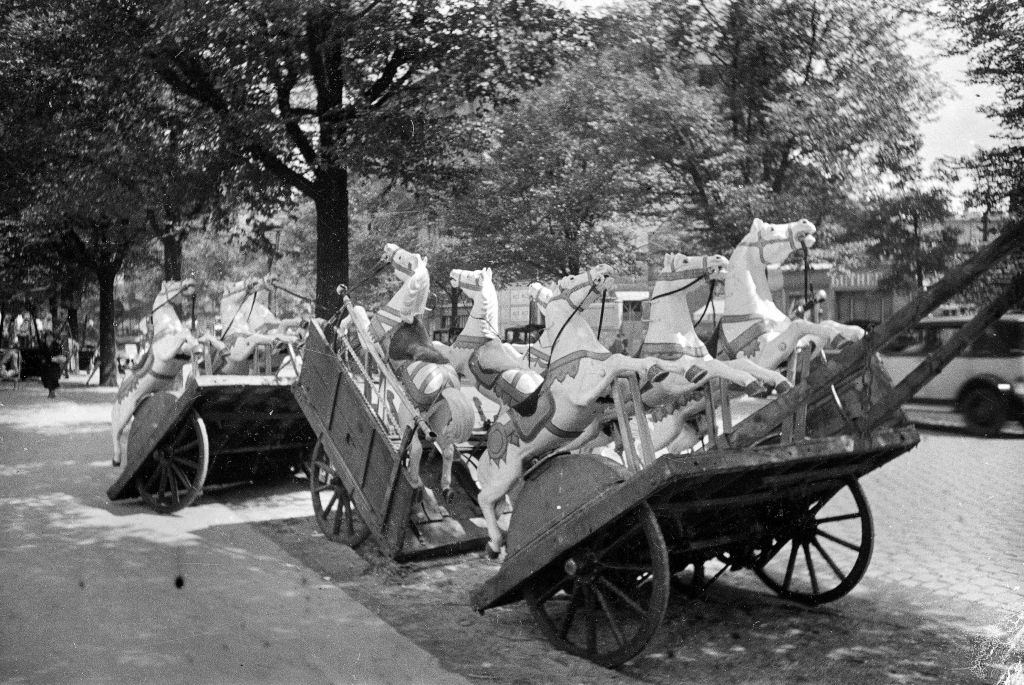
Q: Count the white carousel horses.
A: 9